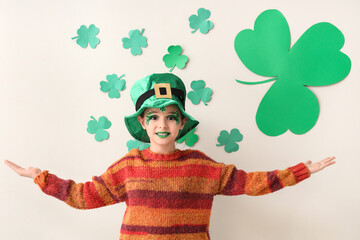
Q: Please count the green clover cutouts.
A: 11